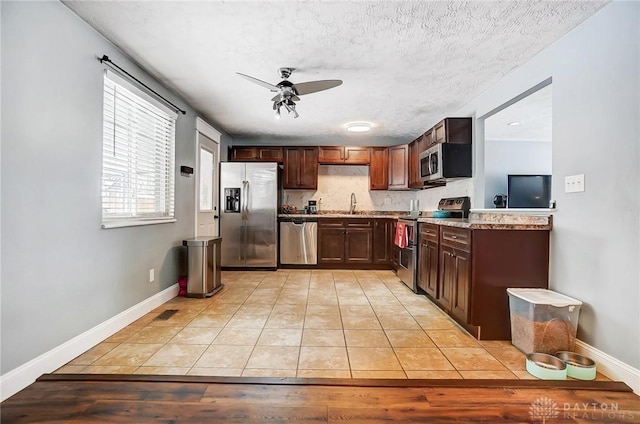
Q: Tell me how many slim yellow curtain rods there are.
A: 0